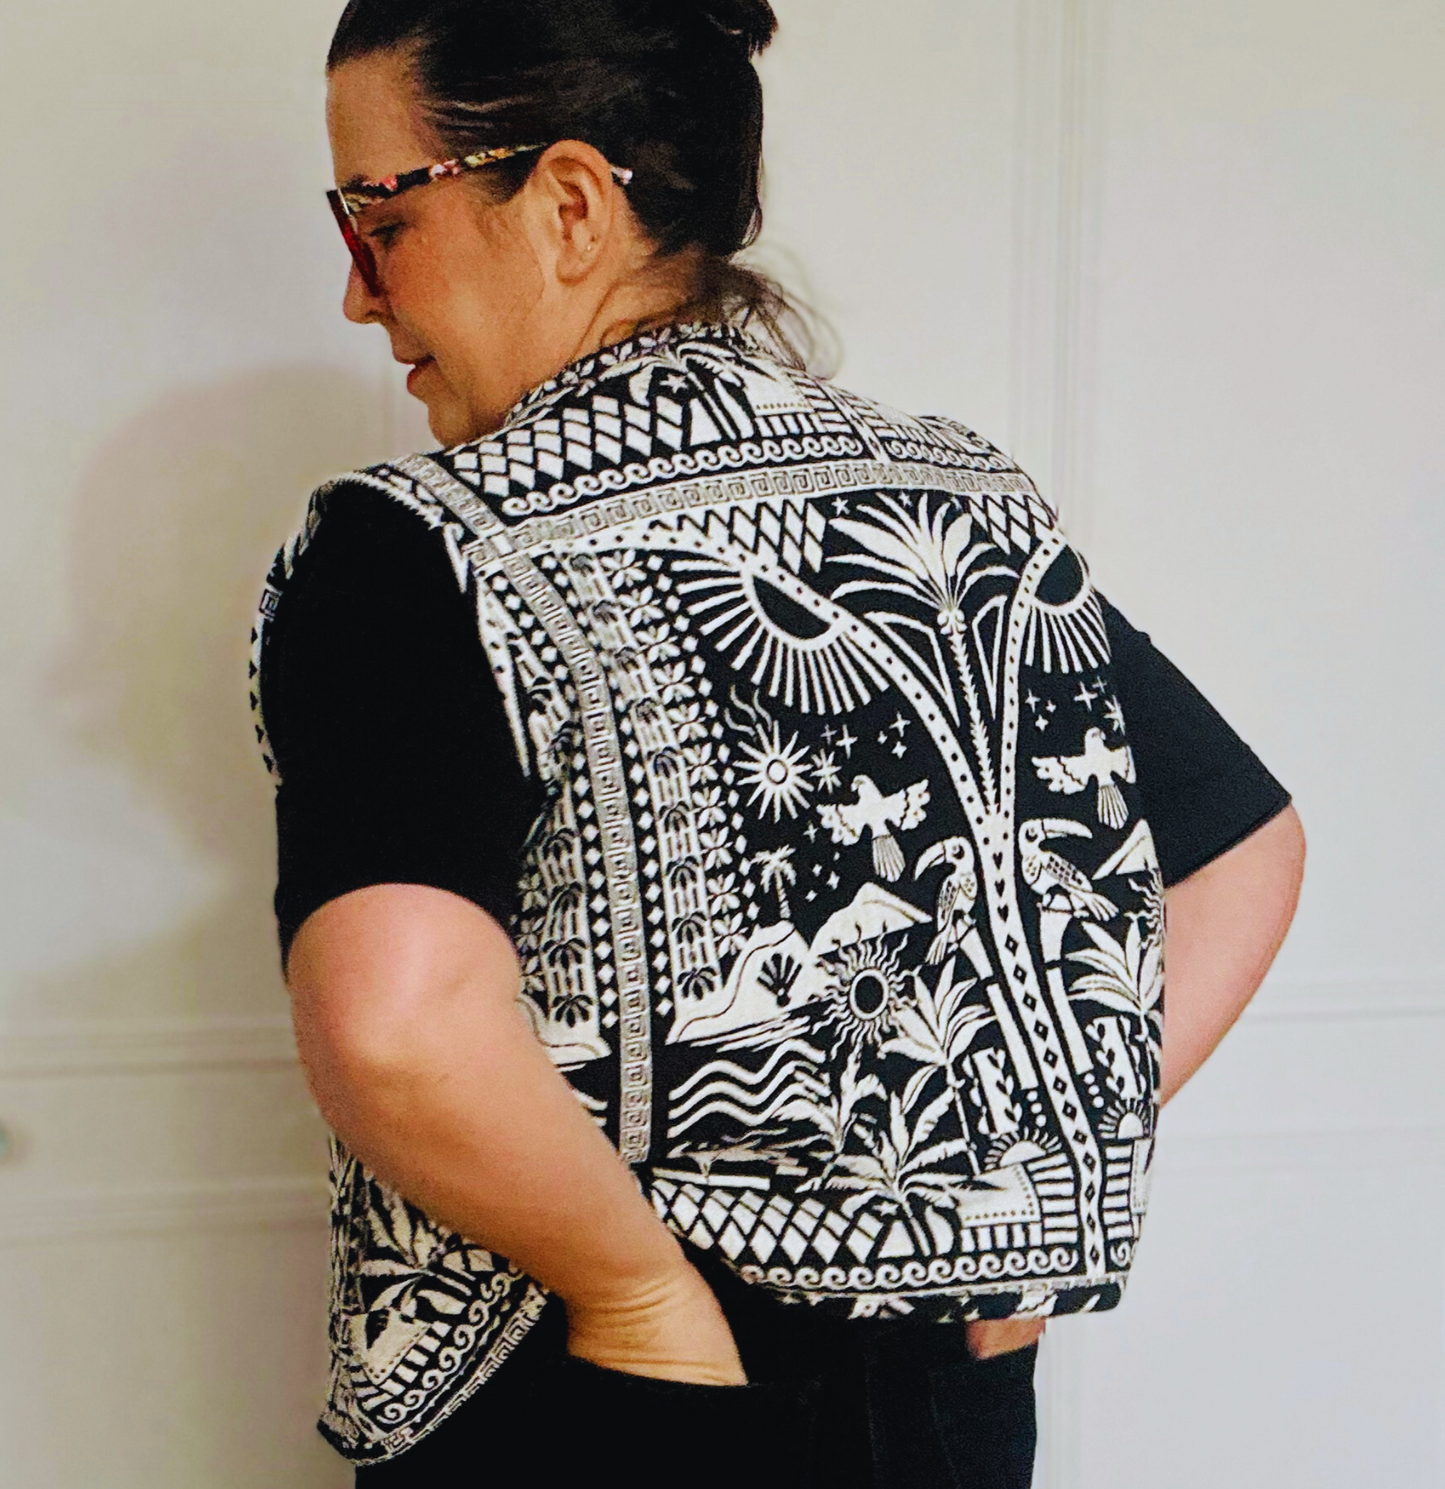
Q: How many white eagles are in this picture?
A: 2